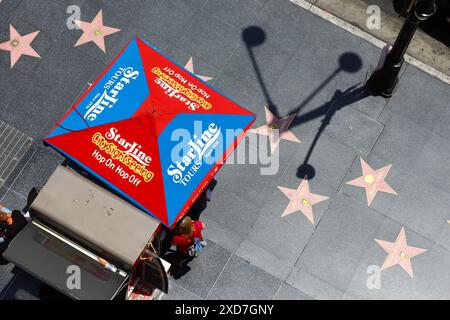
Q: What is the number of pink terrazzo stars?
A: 7